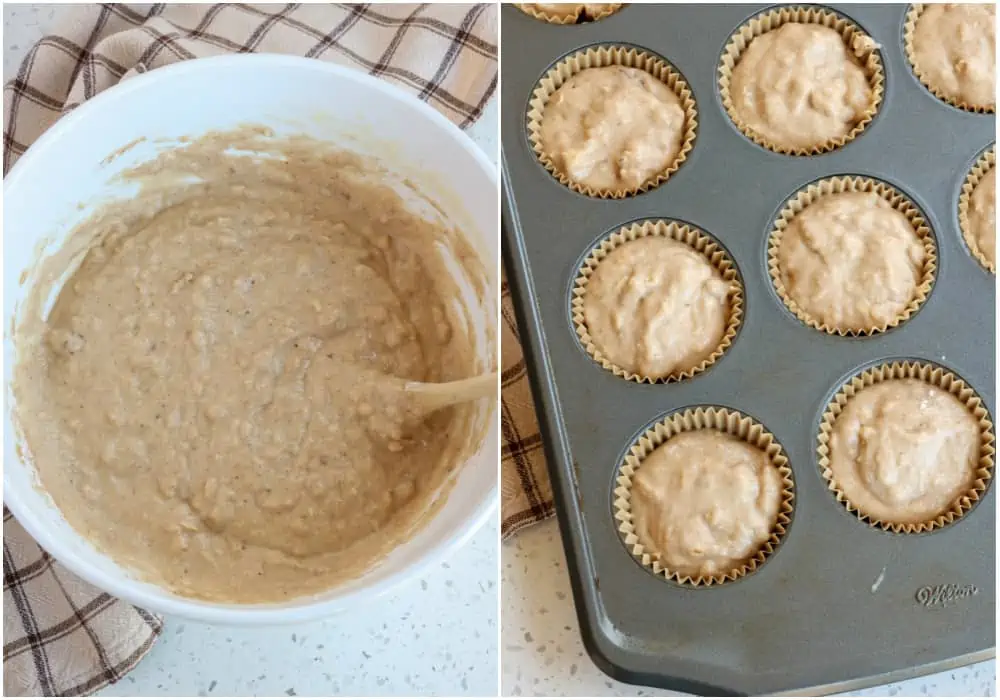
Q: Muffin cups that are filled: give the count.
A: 9